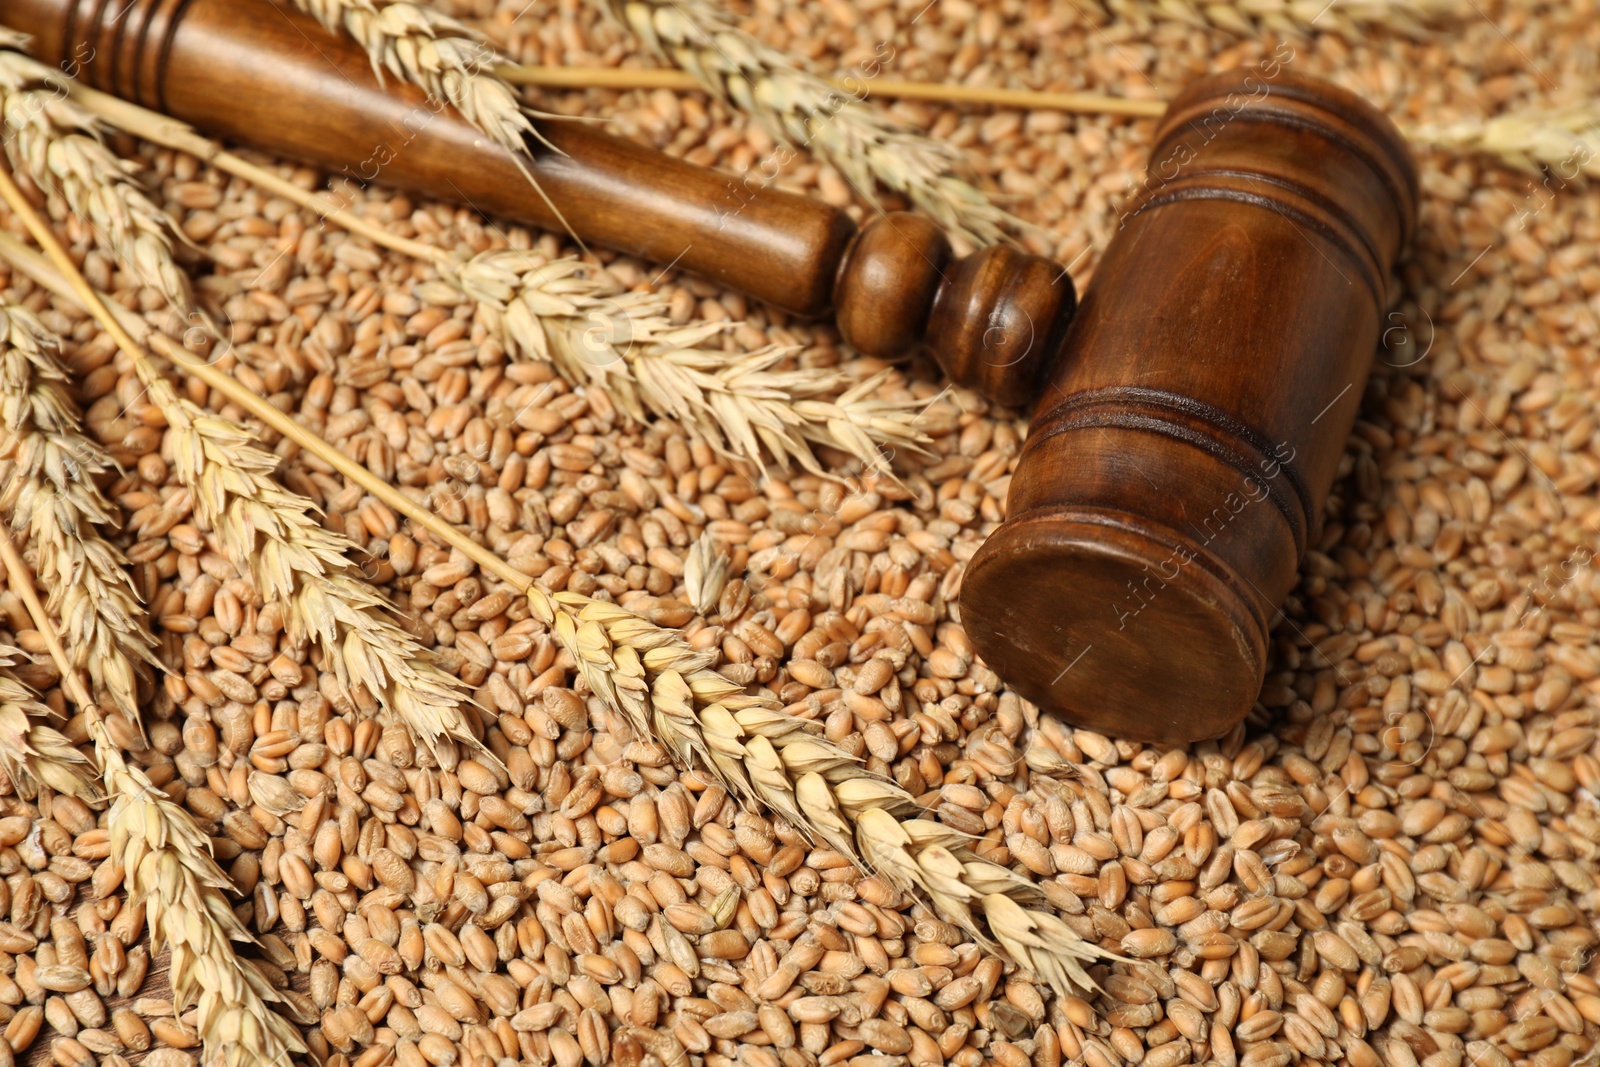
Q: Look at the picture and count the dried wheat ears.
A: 11